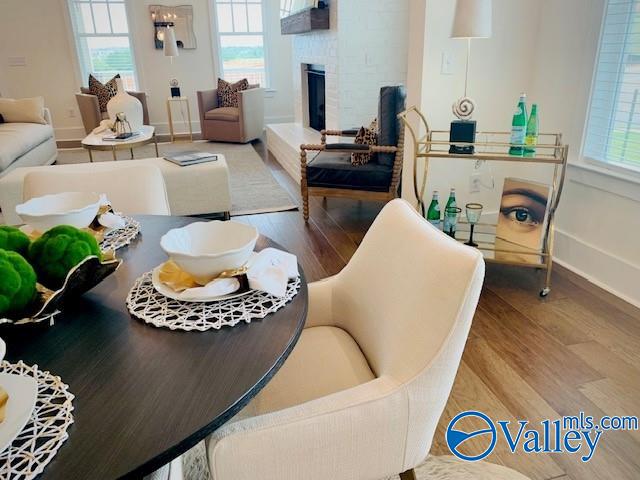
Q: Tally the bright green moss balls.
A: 3